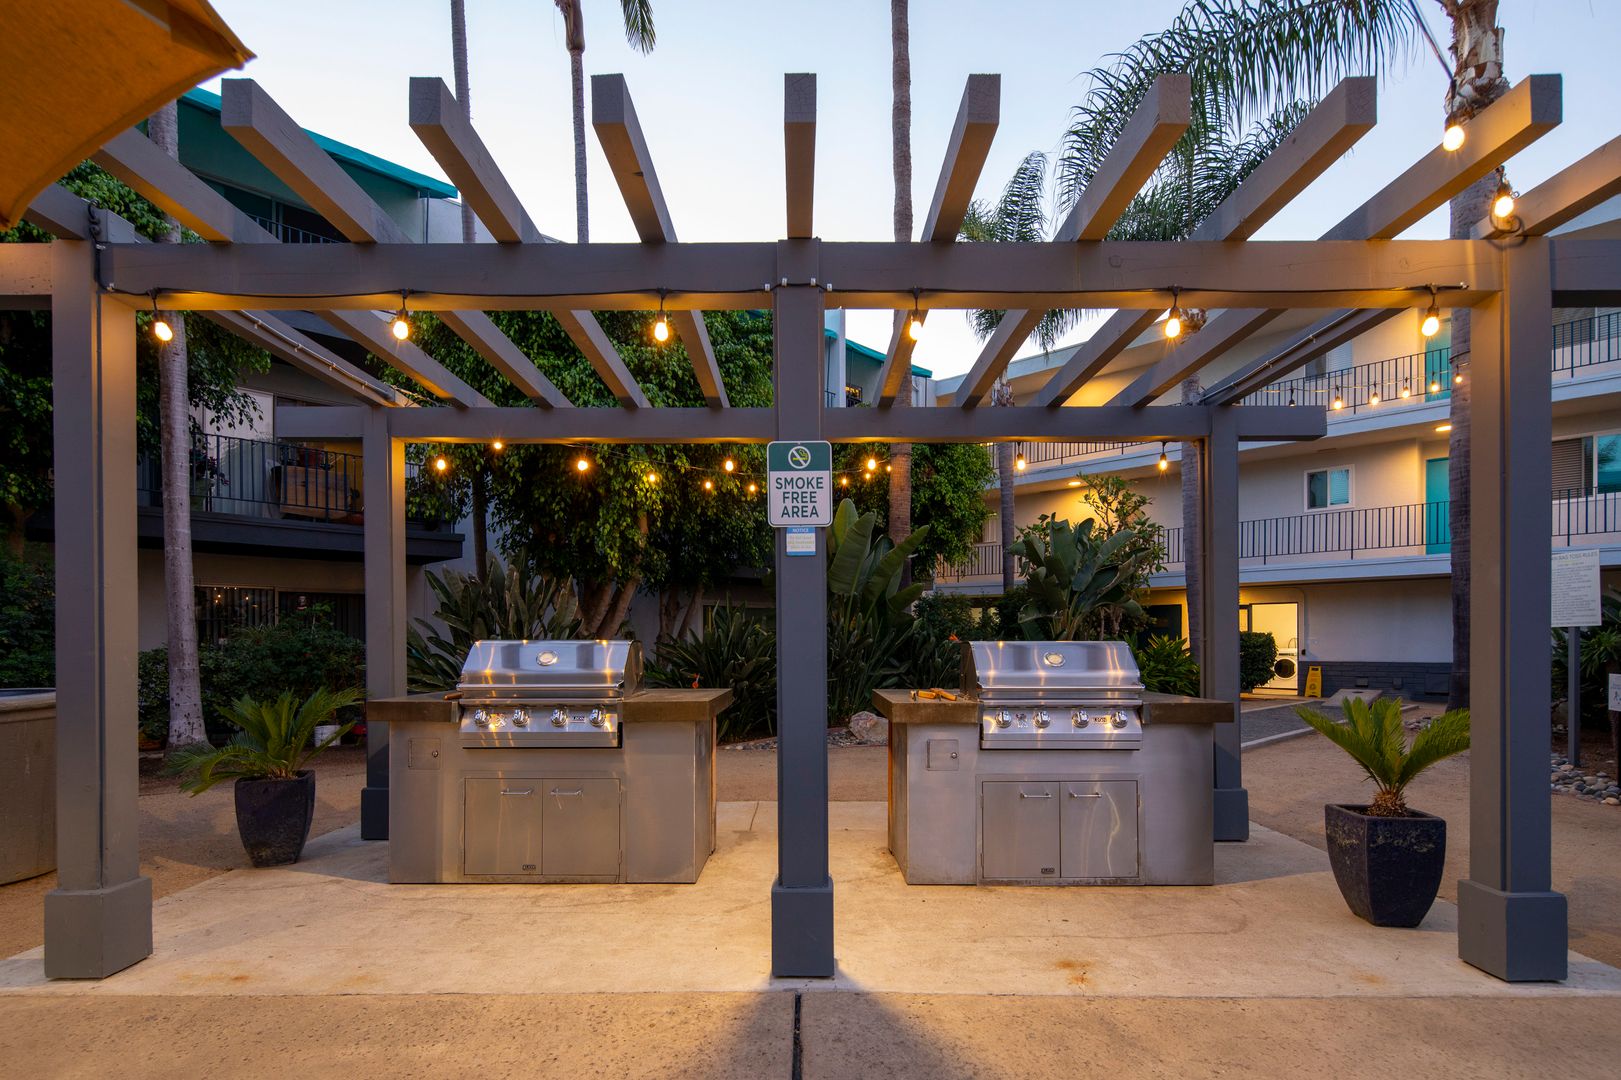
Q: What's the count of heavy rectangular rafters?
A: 11